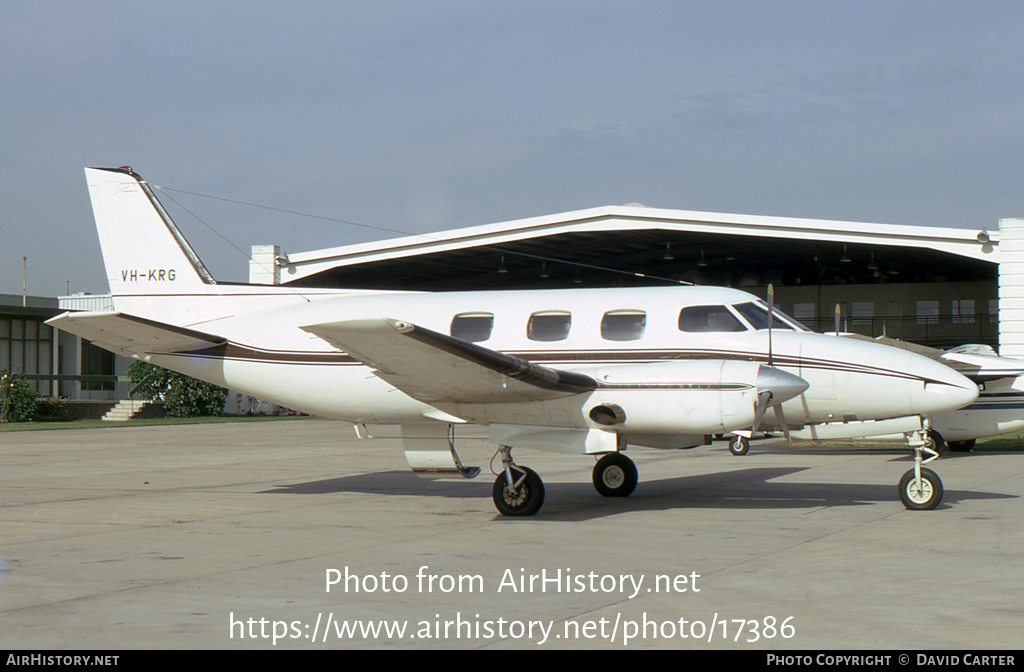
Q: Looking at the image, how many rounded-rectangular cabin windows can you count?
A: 3